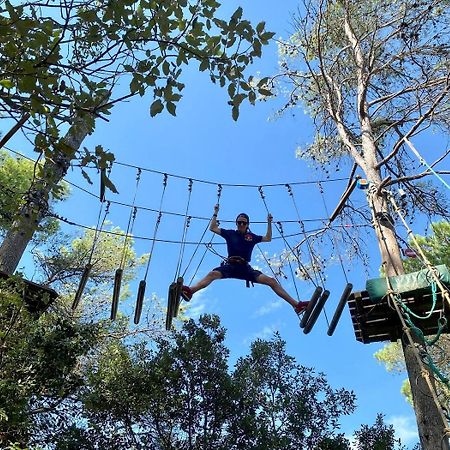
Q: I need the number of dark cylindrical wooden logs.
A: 8